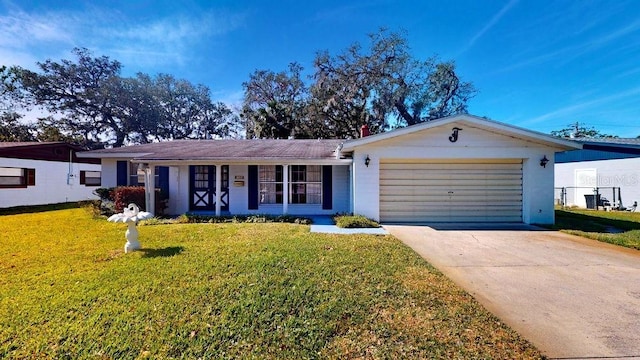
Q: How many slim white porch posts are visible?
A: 3